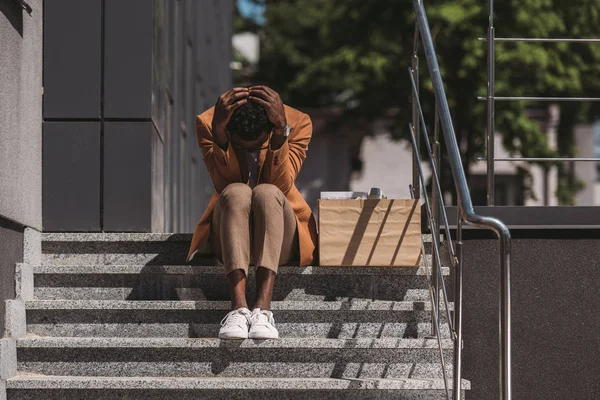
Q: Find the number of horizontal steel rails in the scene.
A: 3